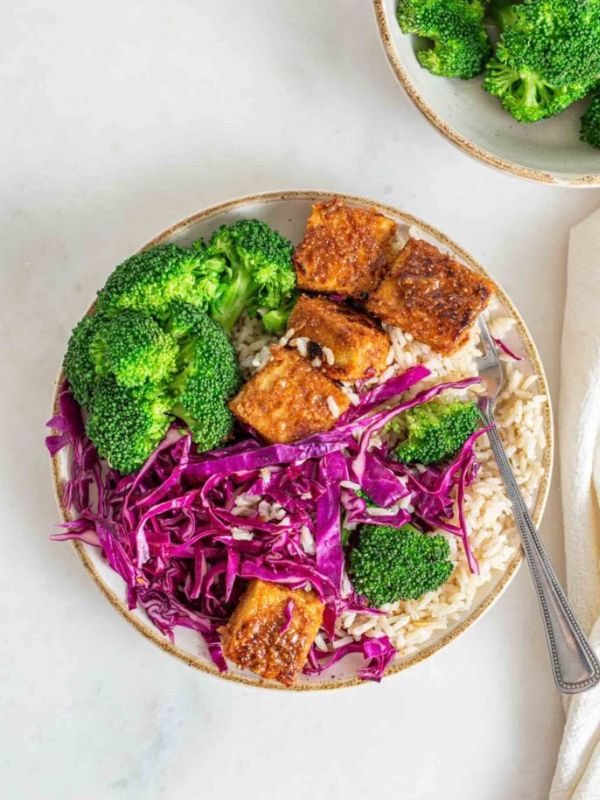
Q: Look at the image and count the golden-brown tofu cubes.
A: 5